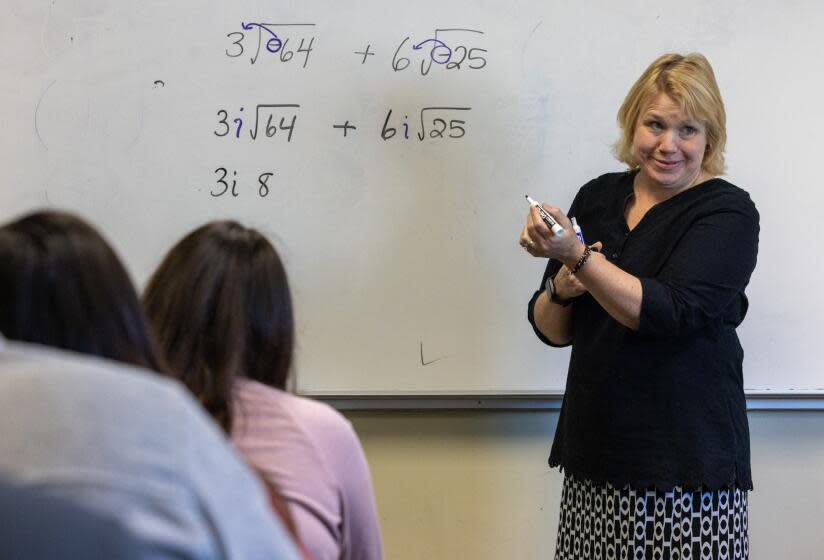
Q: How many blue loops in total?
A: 2